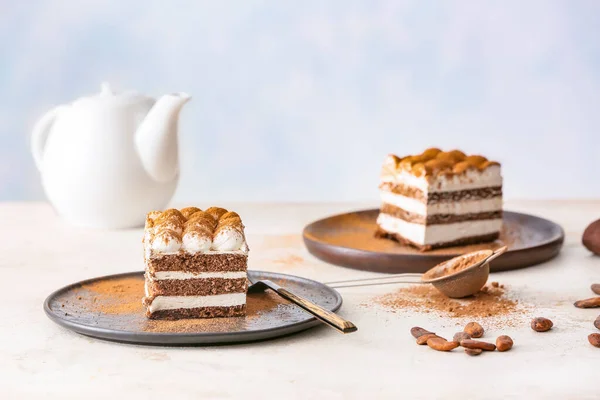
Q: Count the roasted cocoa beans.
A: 13